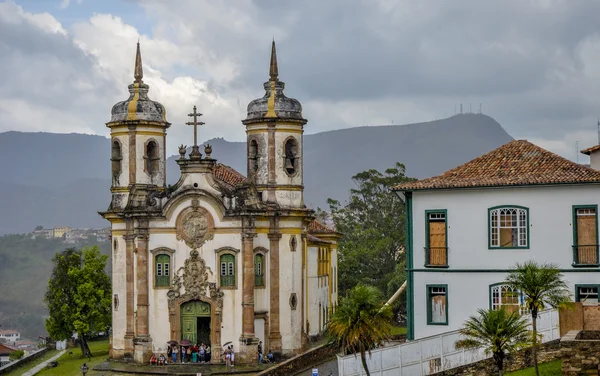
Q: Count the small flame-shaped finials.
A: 2